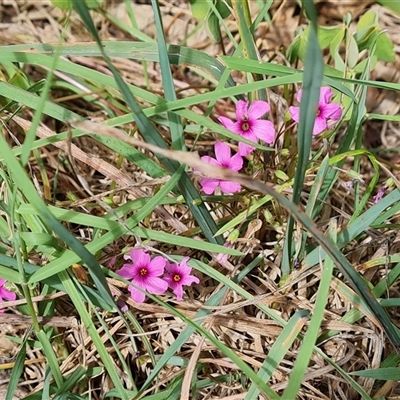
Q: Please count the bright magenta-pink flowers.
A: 6